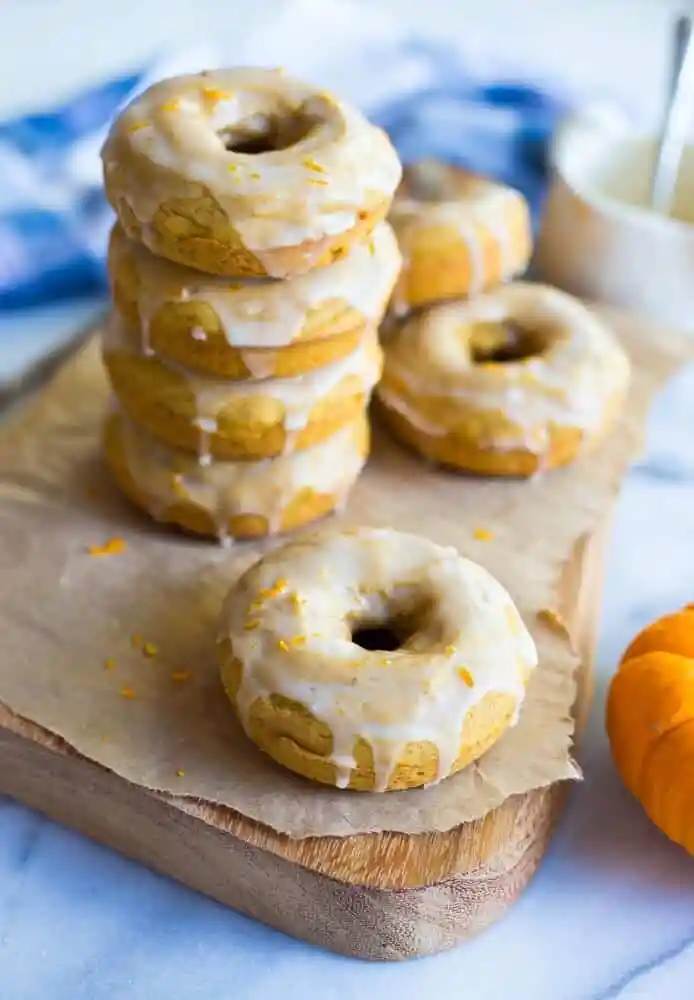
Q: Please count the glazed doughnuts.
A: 7